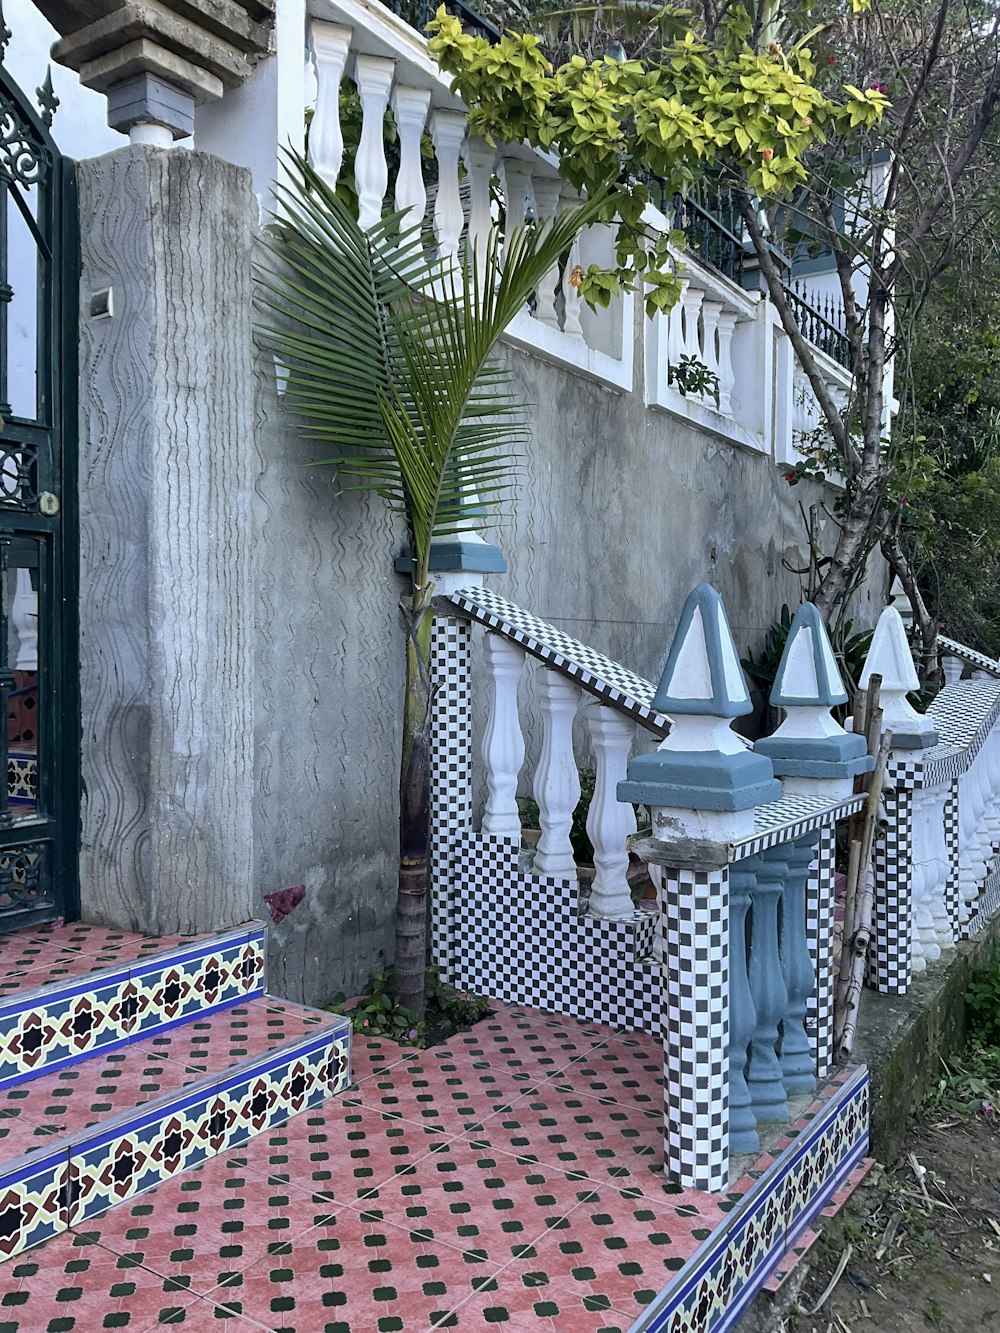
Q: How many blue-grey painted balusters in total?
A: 3